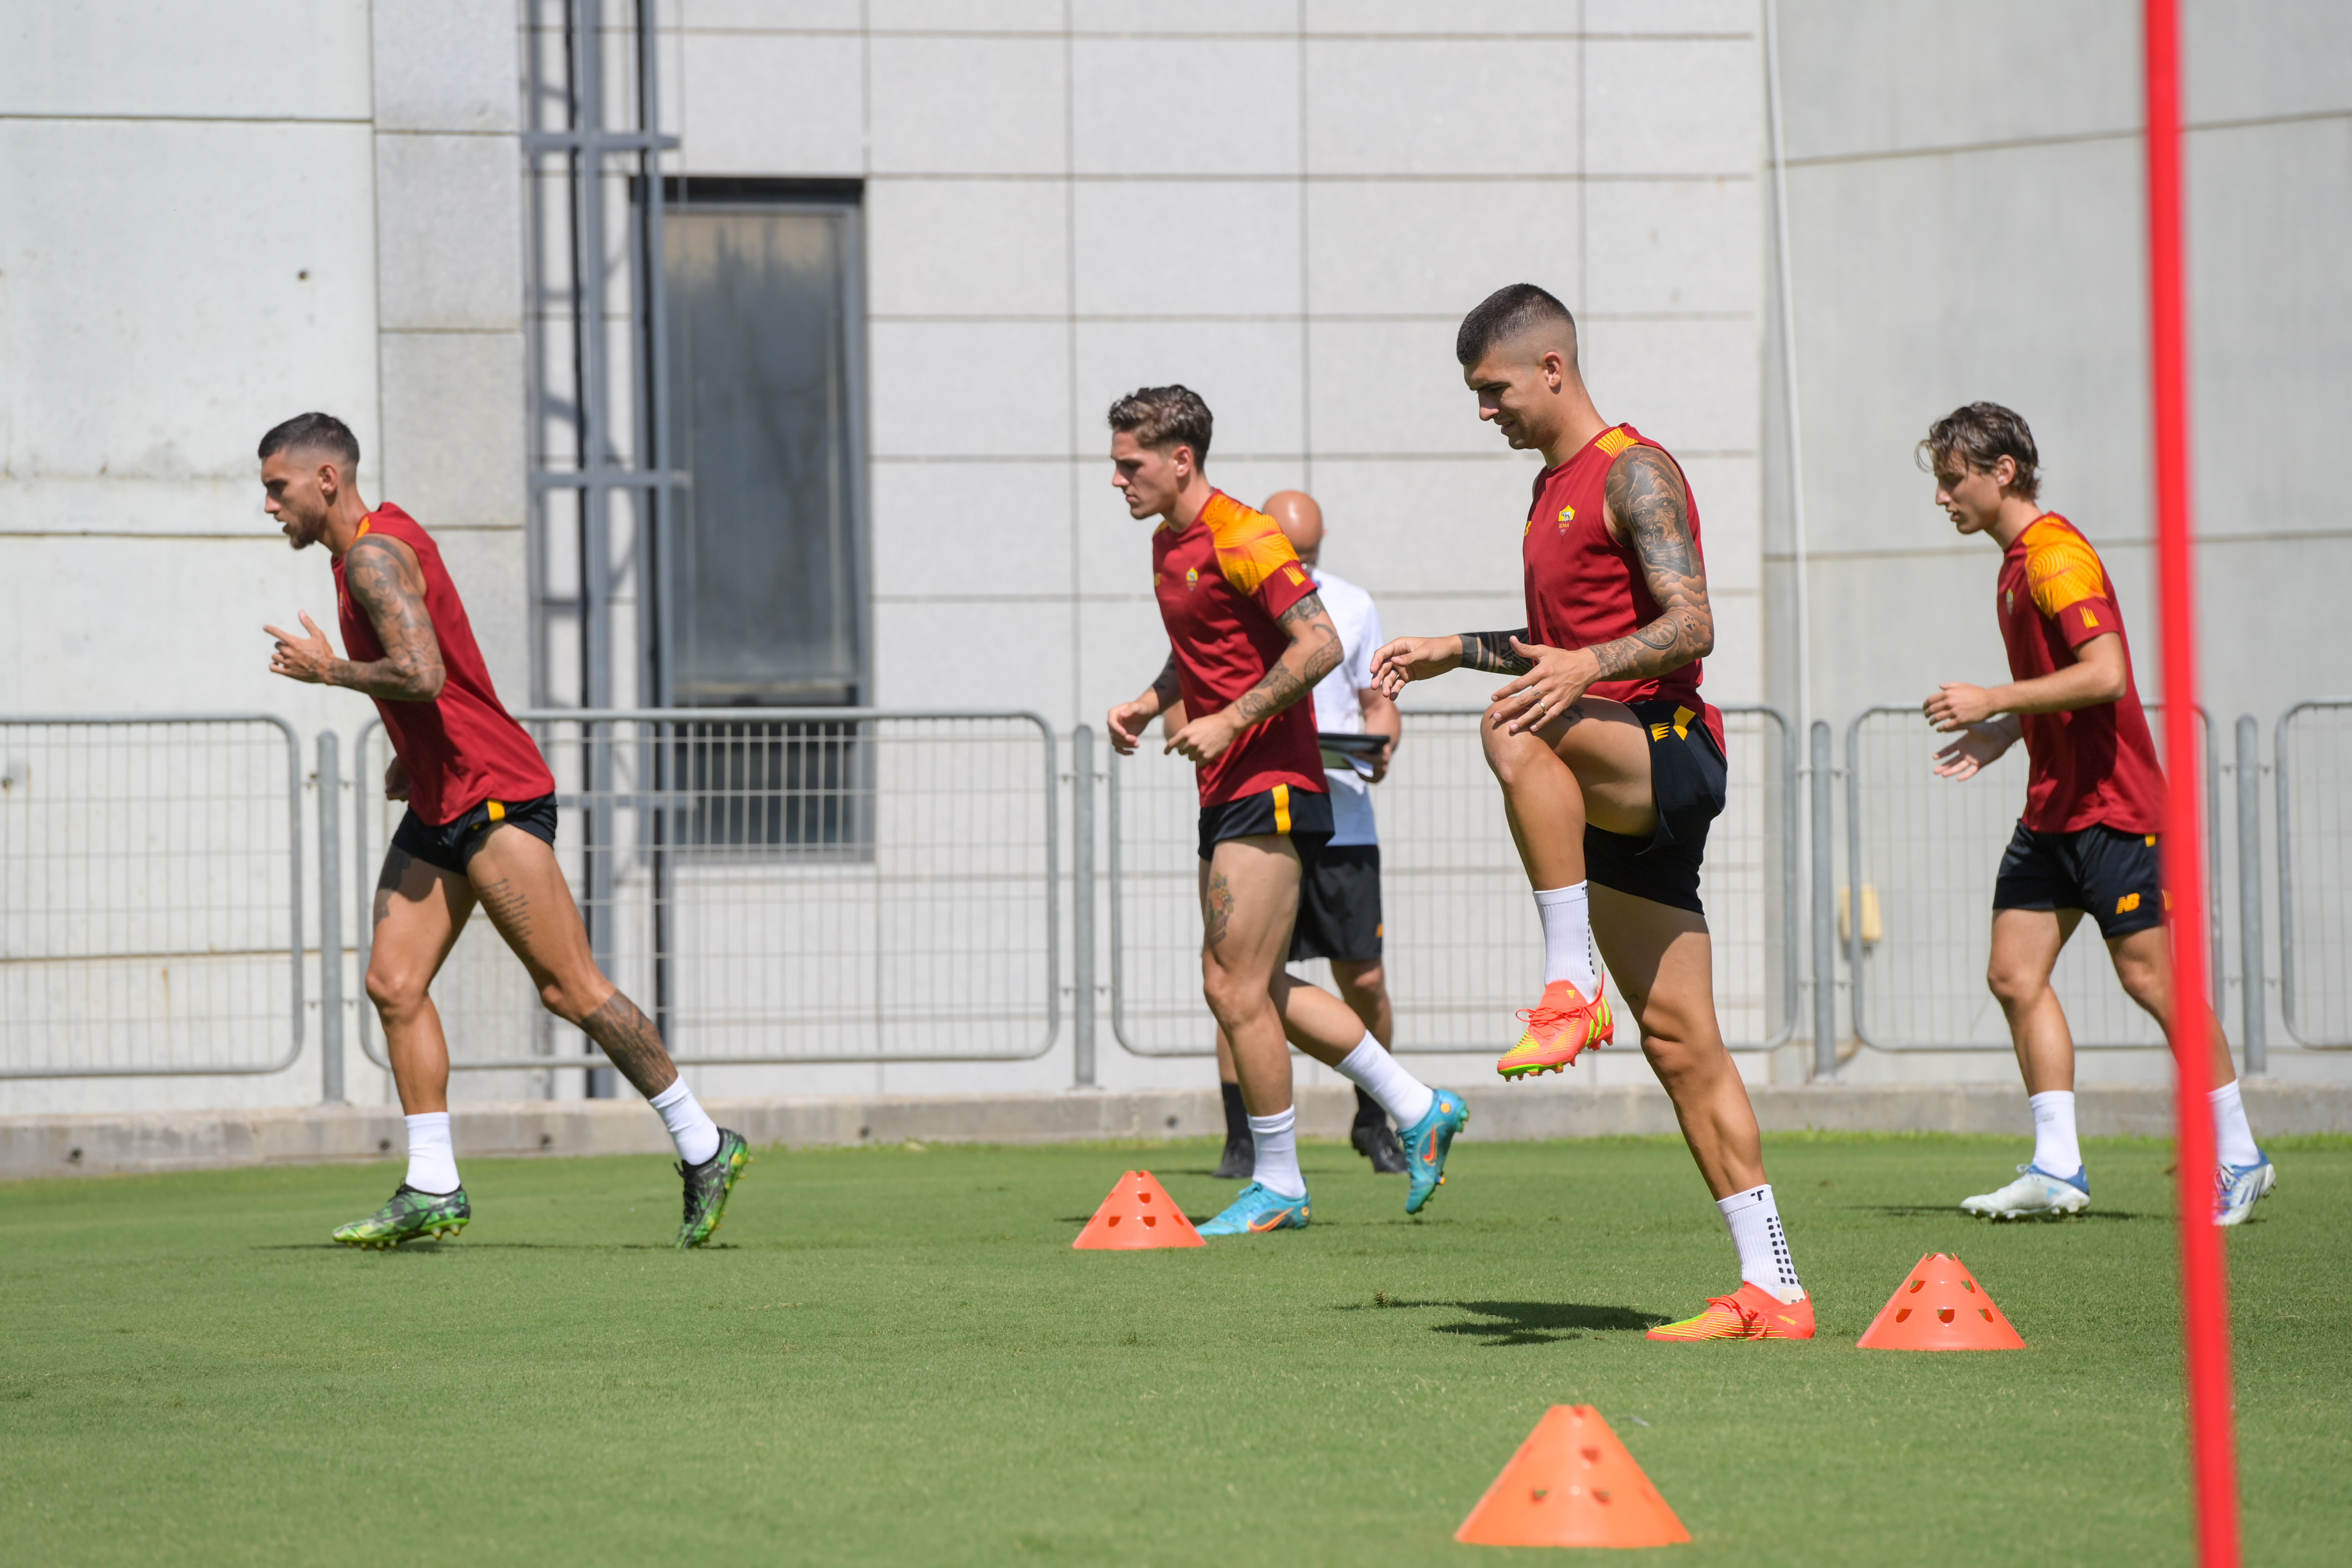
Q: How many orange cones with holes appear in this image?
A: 3